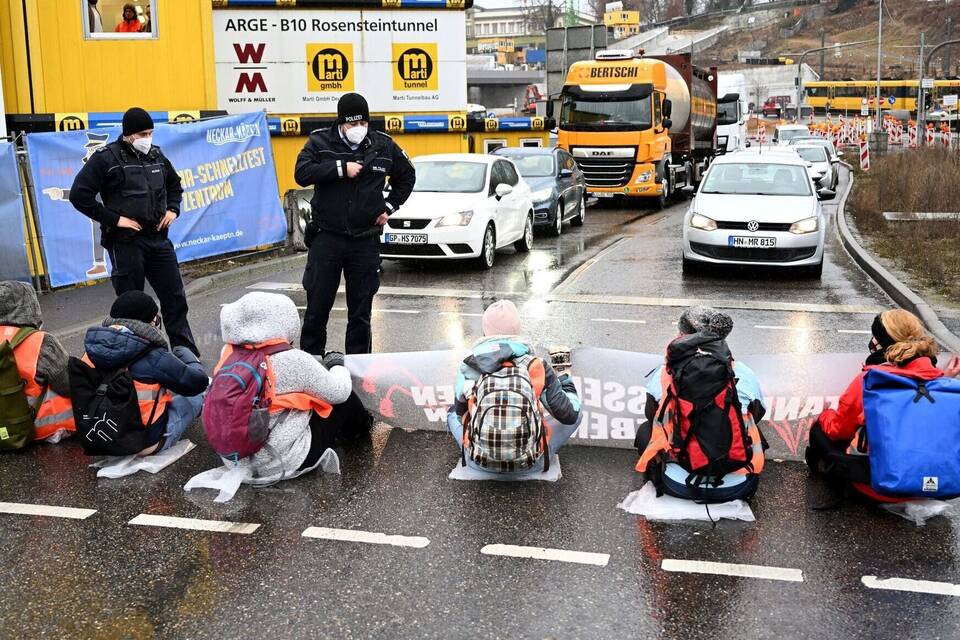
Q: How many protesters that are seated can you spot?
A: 6